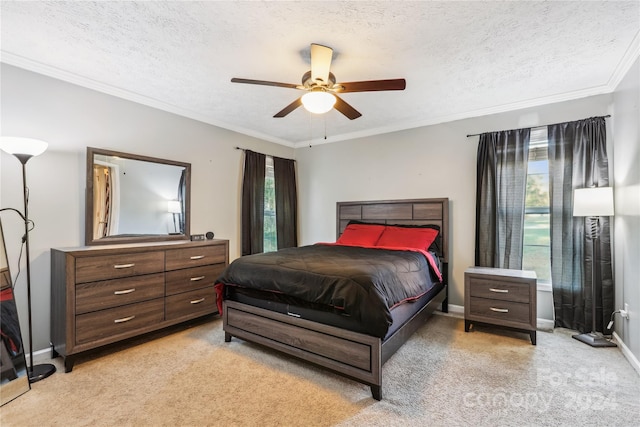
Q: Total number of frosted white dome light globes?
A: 1